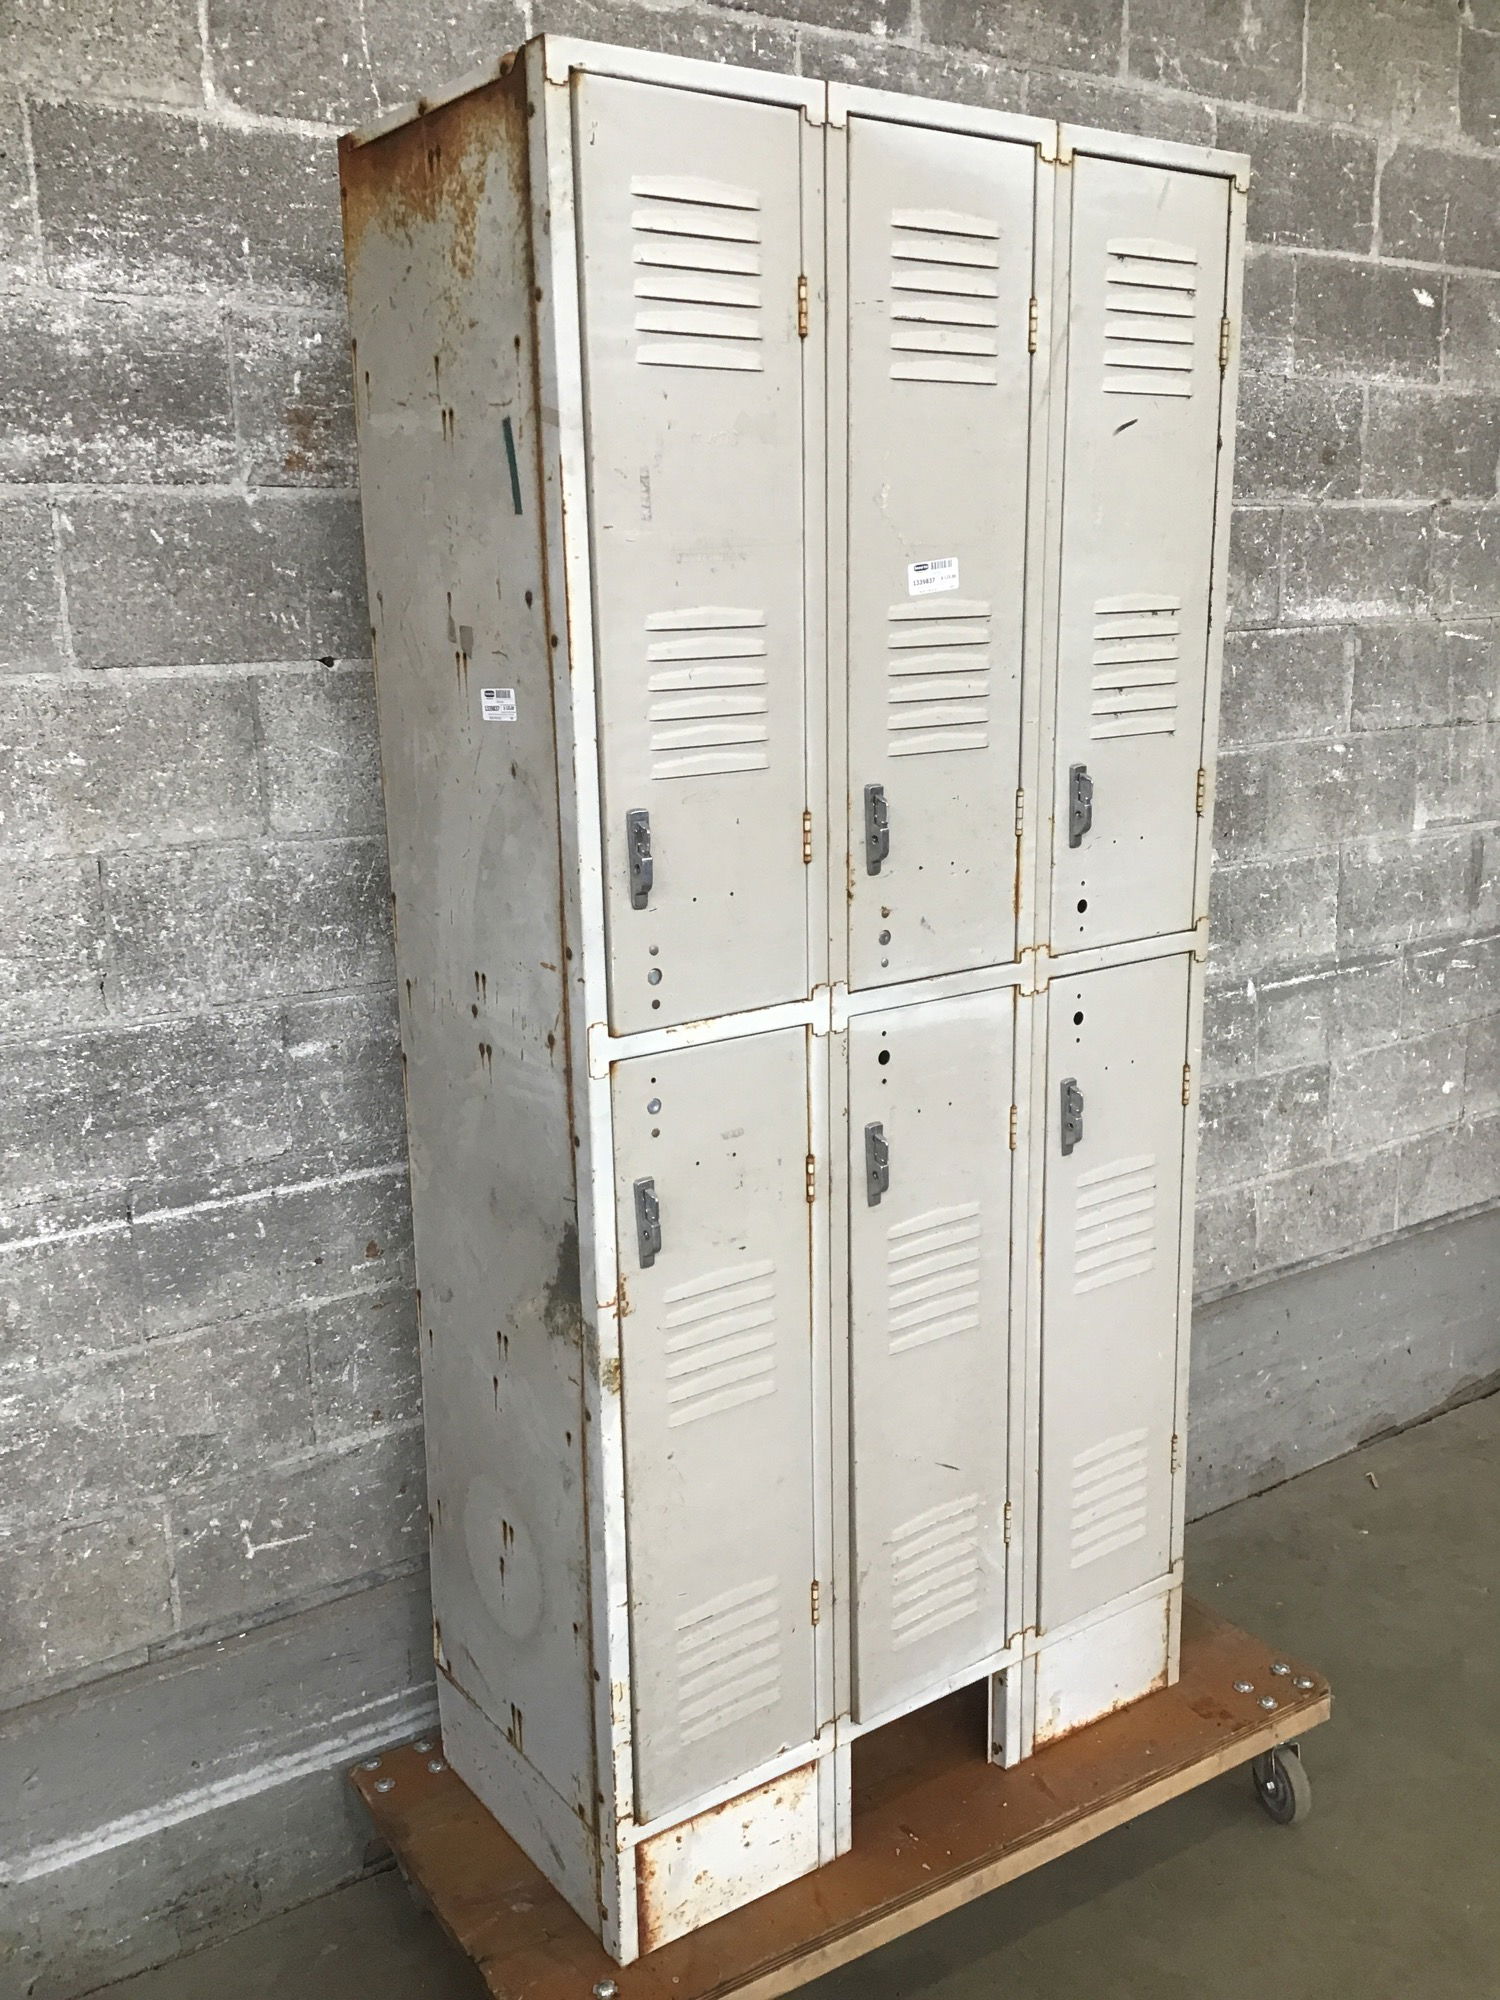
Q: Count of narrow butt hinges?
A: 12